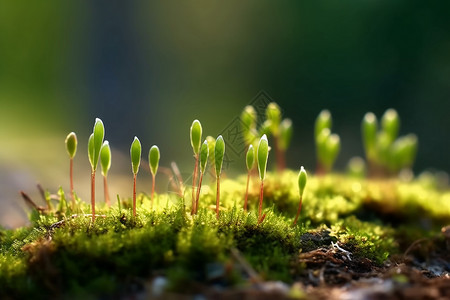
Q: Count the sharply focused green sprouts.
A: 11